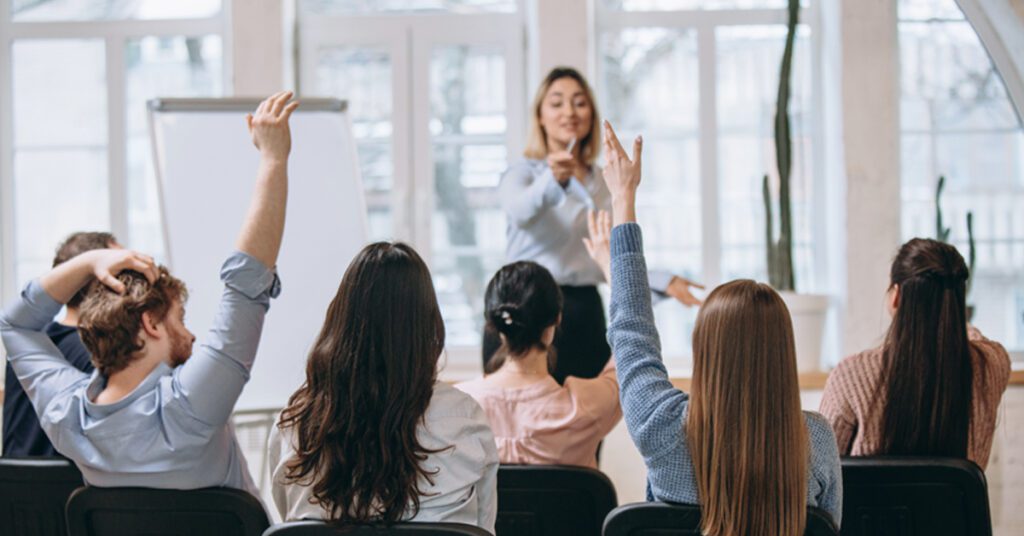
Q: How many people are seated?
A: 6